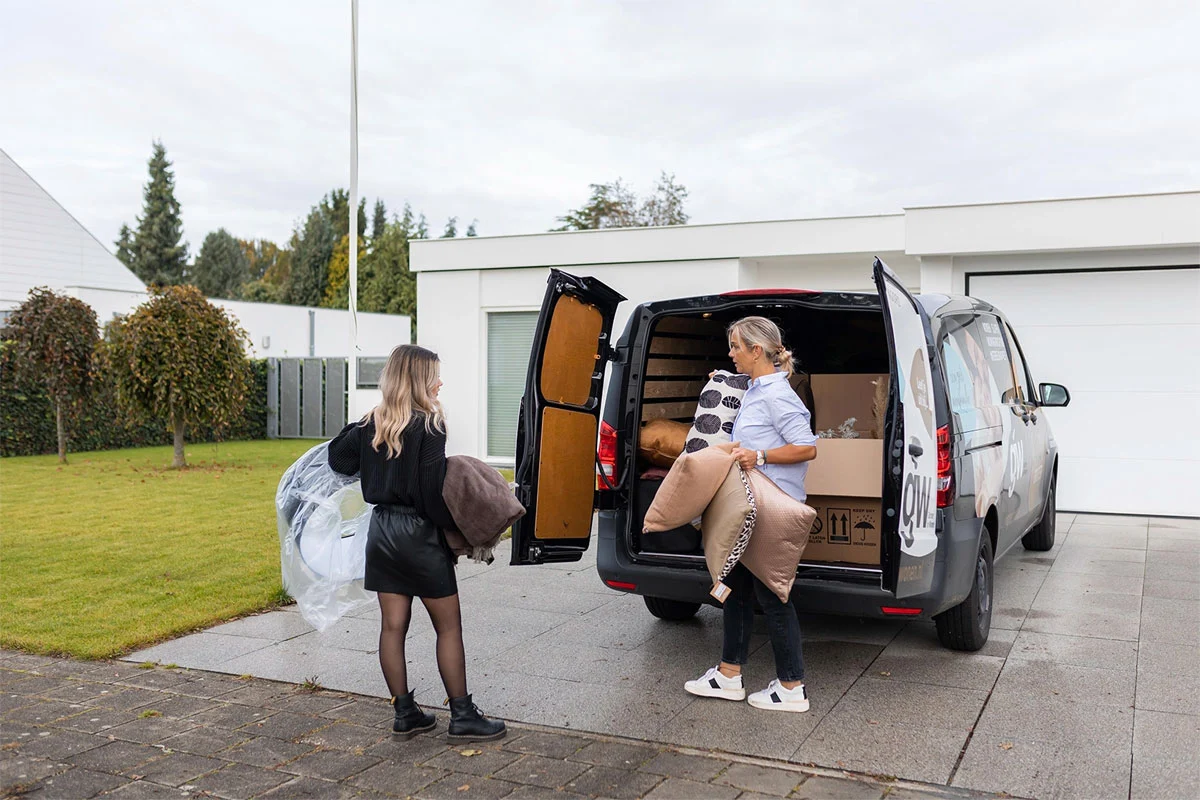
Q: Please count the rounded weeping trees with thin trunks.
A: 2